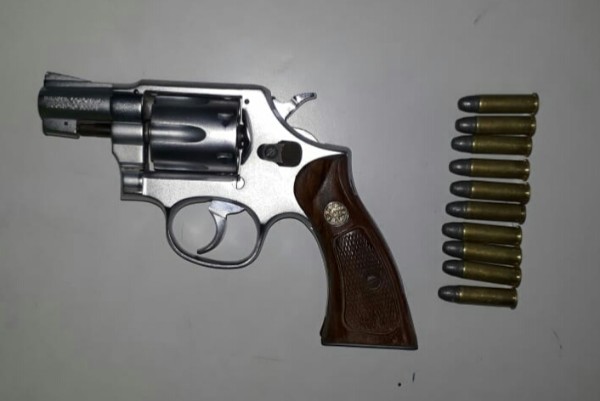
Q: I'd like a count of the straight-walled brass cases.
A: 10